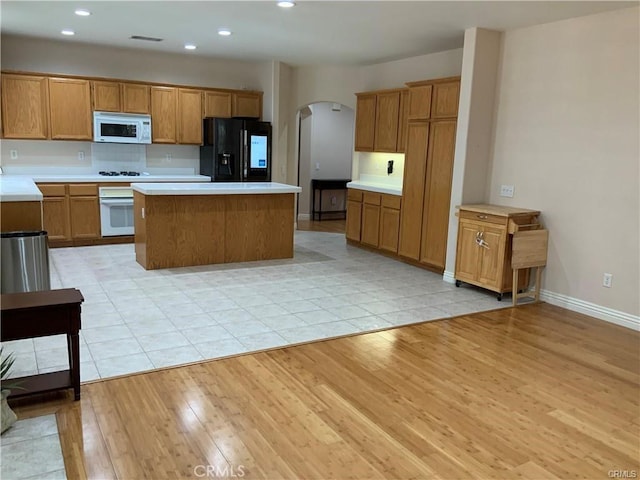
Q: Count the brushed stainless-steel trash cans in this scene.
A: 1